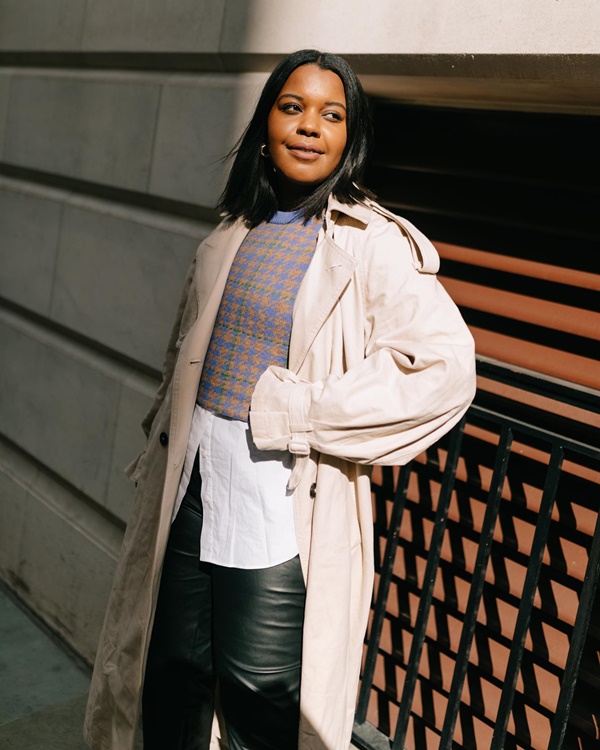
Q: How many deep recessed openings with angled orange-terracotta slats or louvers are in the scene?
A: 1